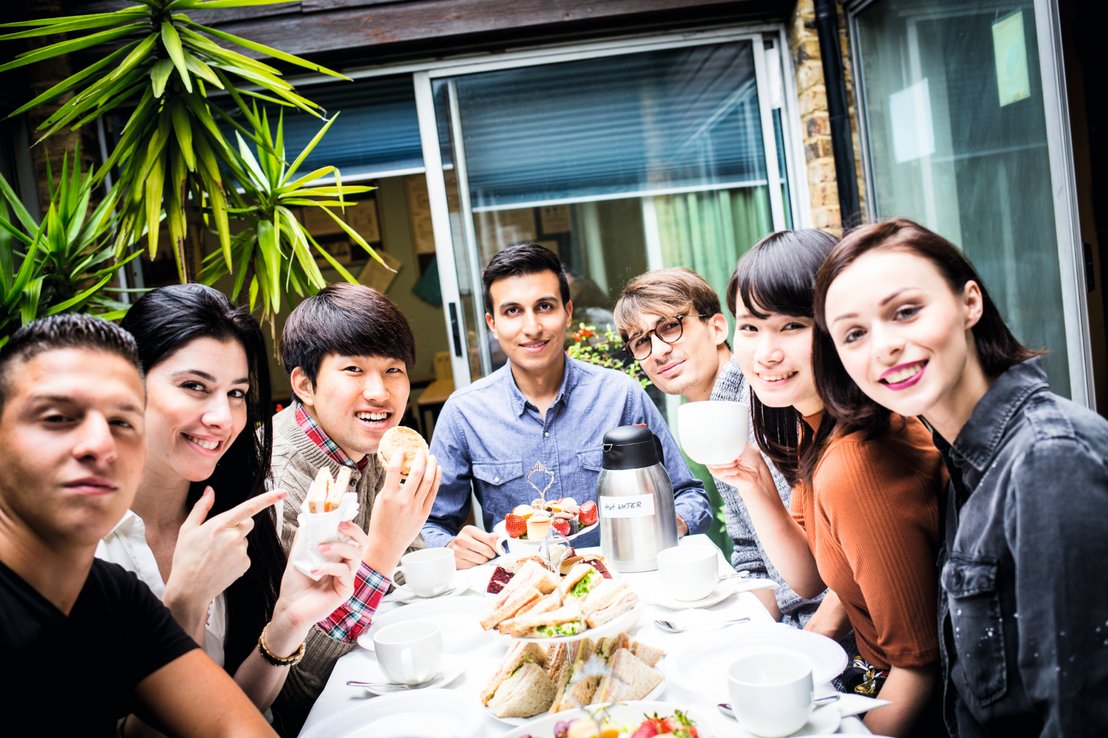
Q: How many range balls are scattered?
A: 0